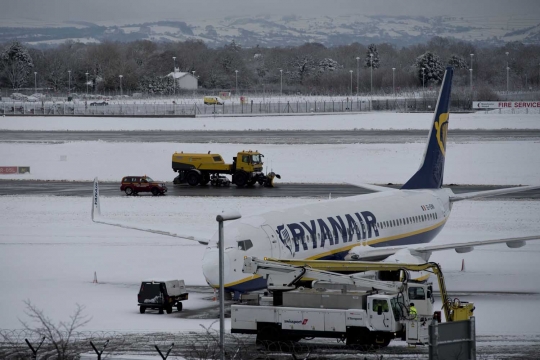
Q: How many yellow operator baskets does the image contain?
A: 1